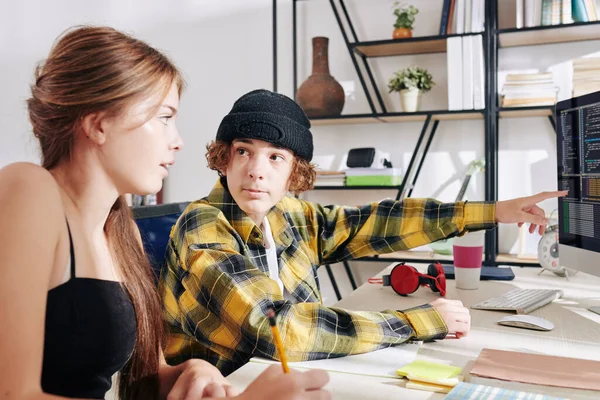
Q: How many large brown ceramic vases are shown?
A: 1